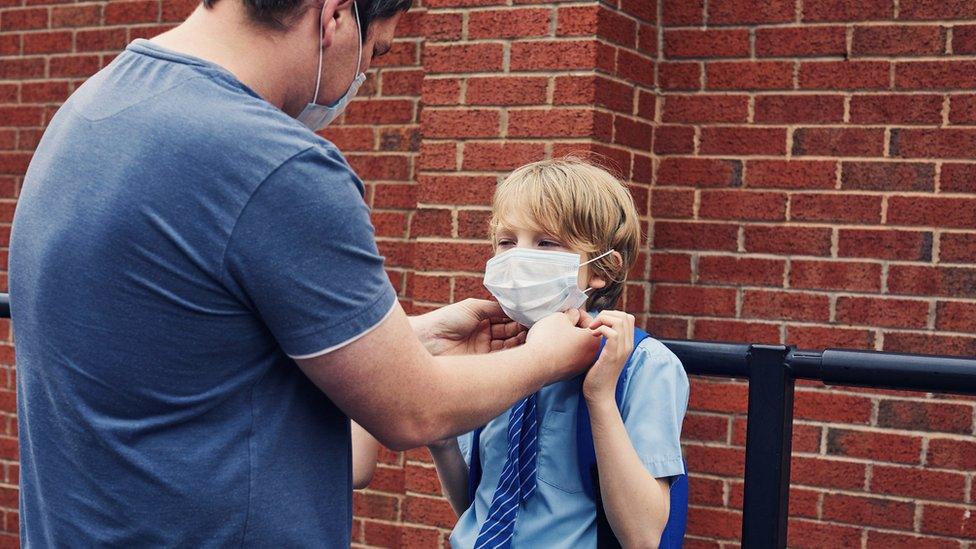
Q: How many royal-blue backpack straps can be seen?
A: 2